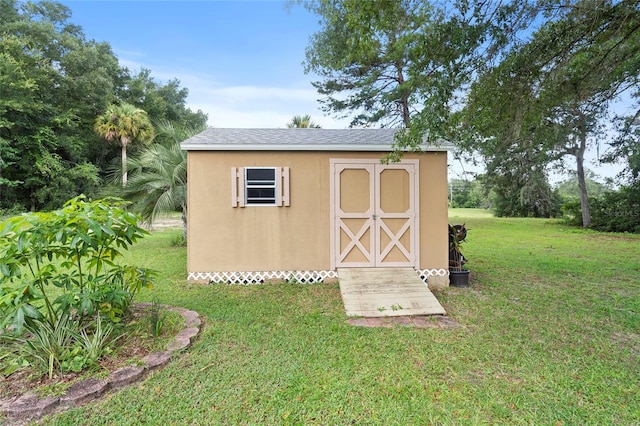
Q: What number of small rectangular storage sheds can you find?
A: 1